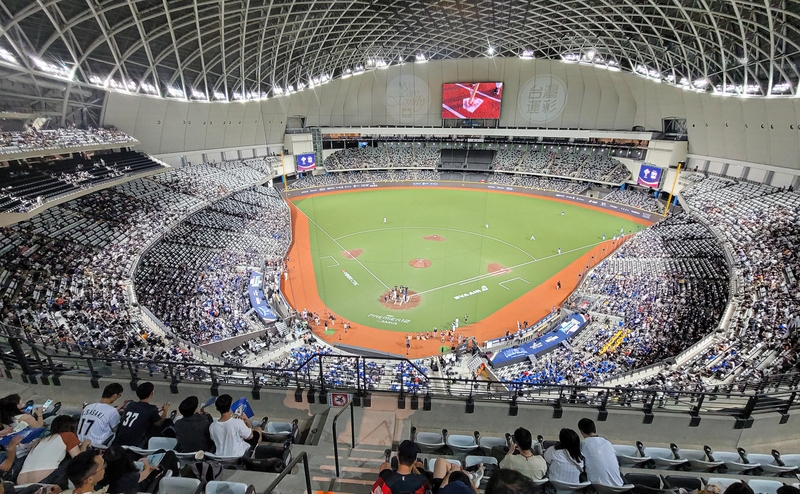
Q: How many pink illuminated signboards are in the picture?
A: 1